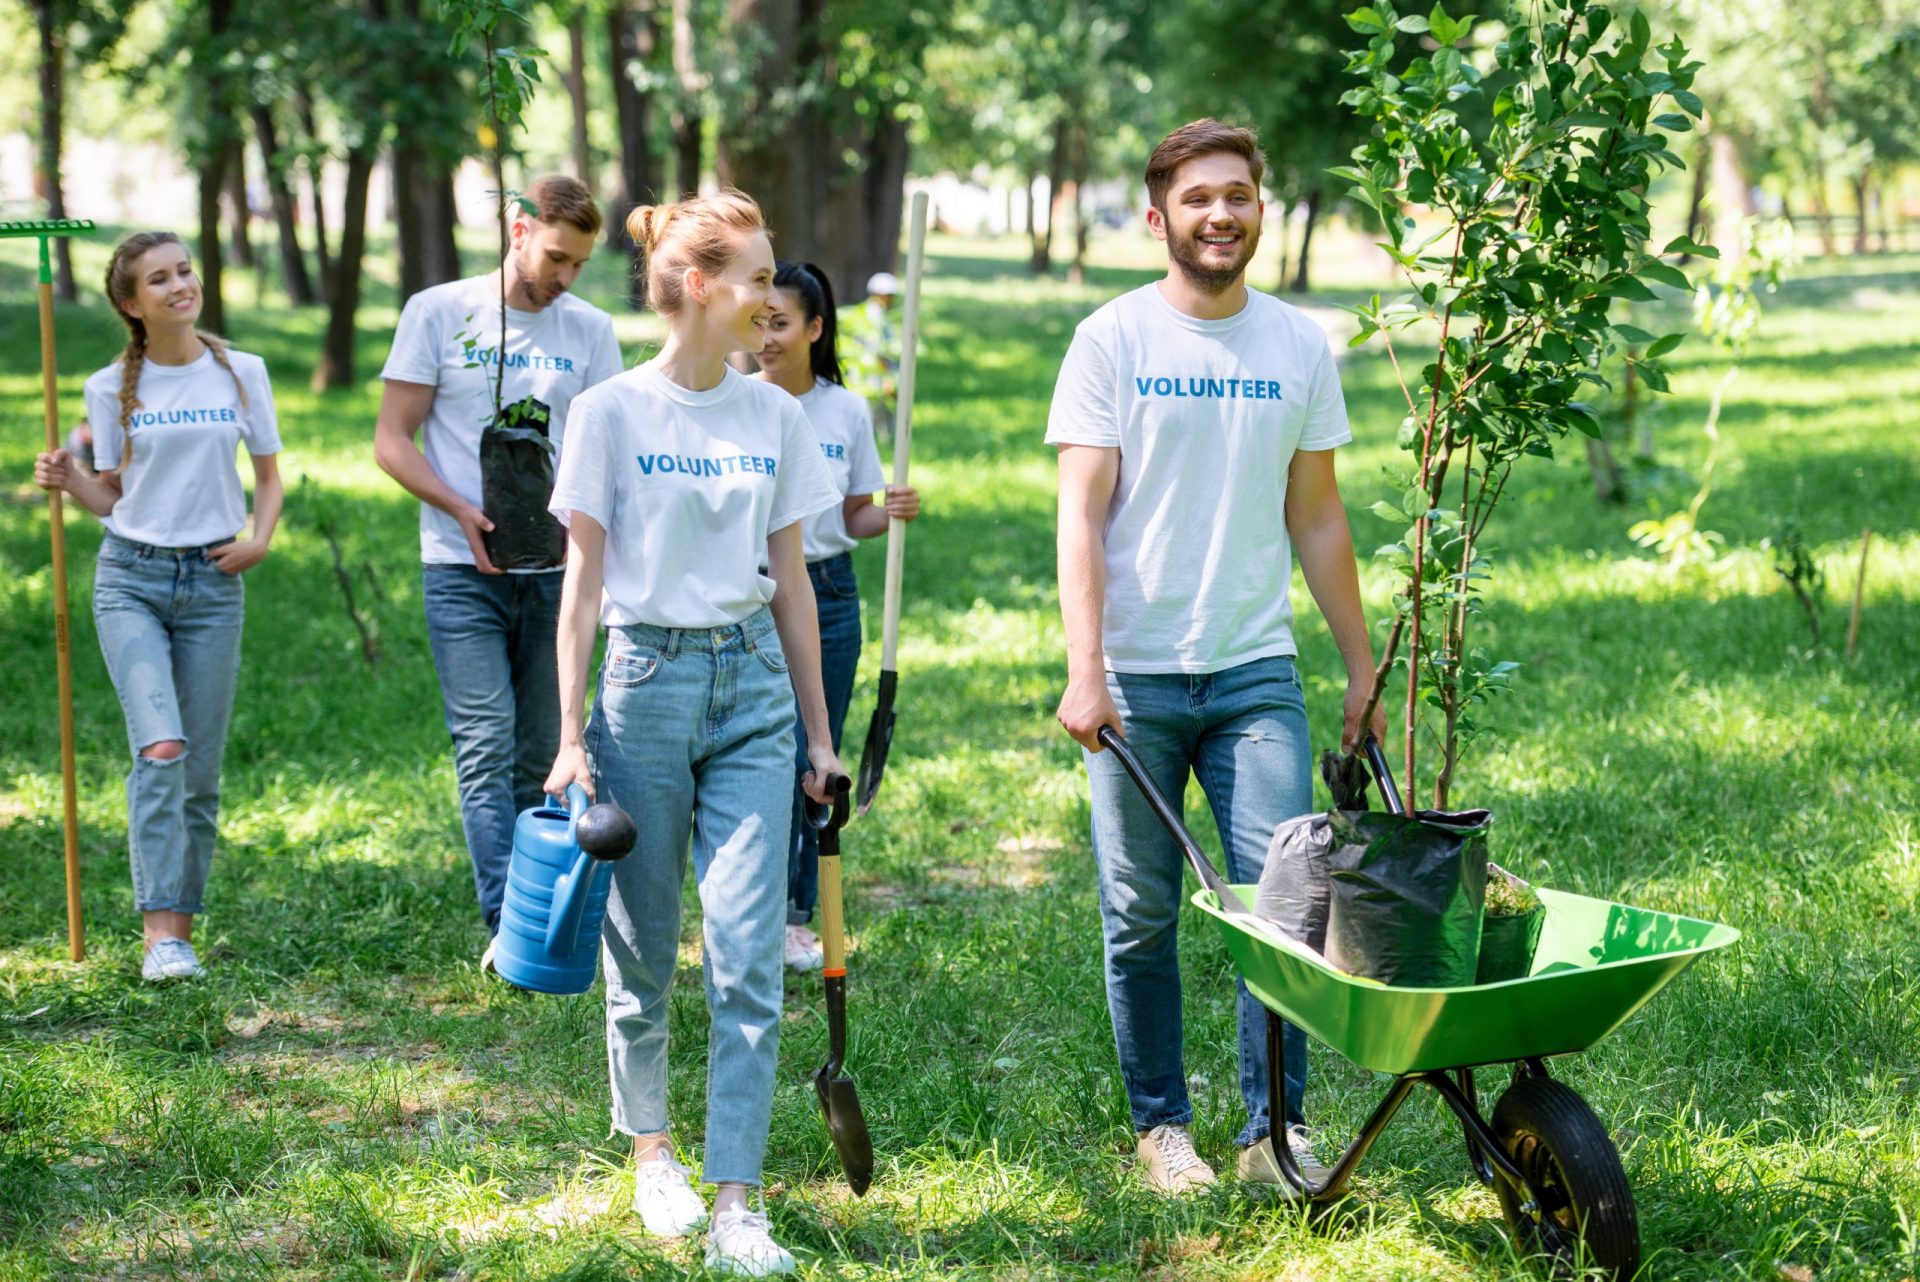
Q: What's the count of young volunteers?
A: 5